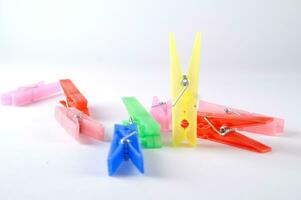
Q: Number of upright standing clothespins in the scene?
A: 1